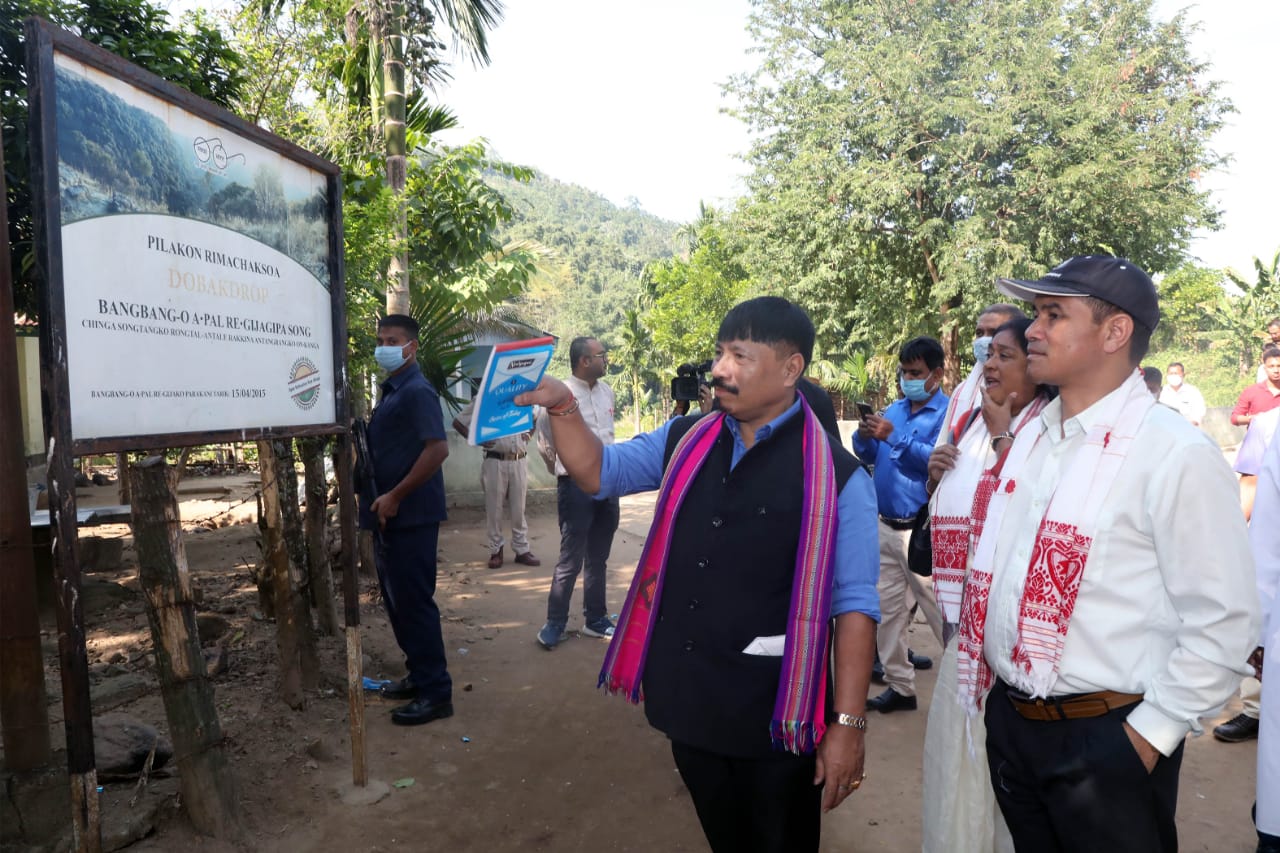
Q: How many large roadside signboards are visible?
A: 1